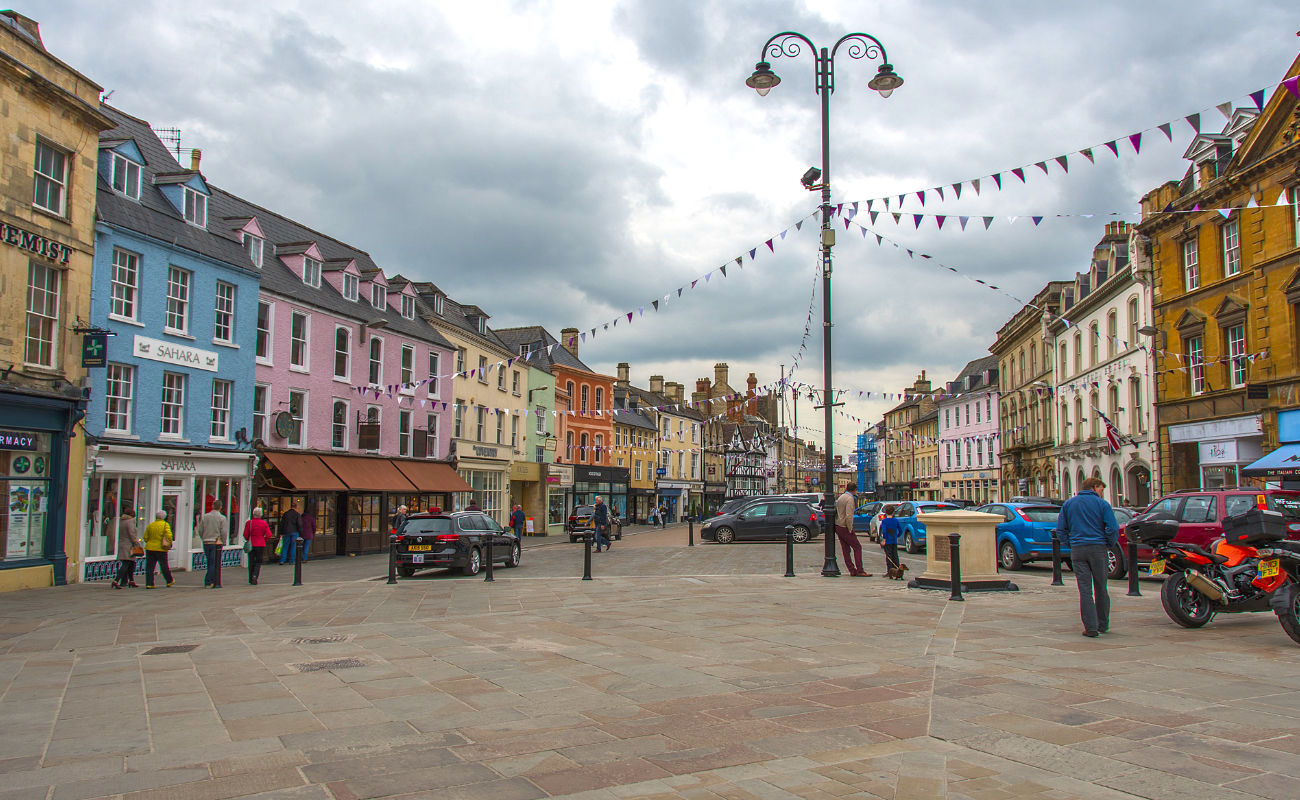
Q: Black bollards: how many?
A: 10